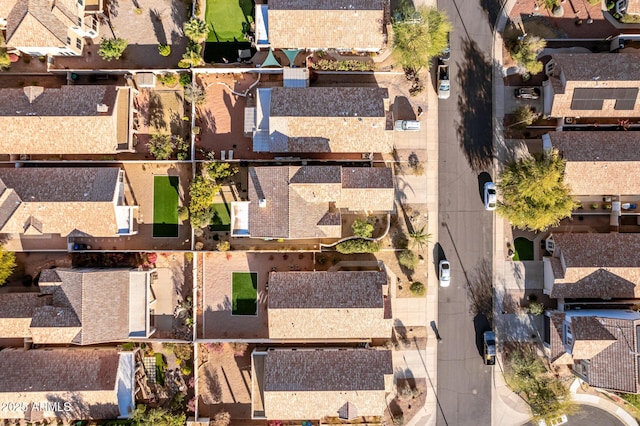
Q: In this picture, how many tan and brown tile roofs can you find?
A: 14